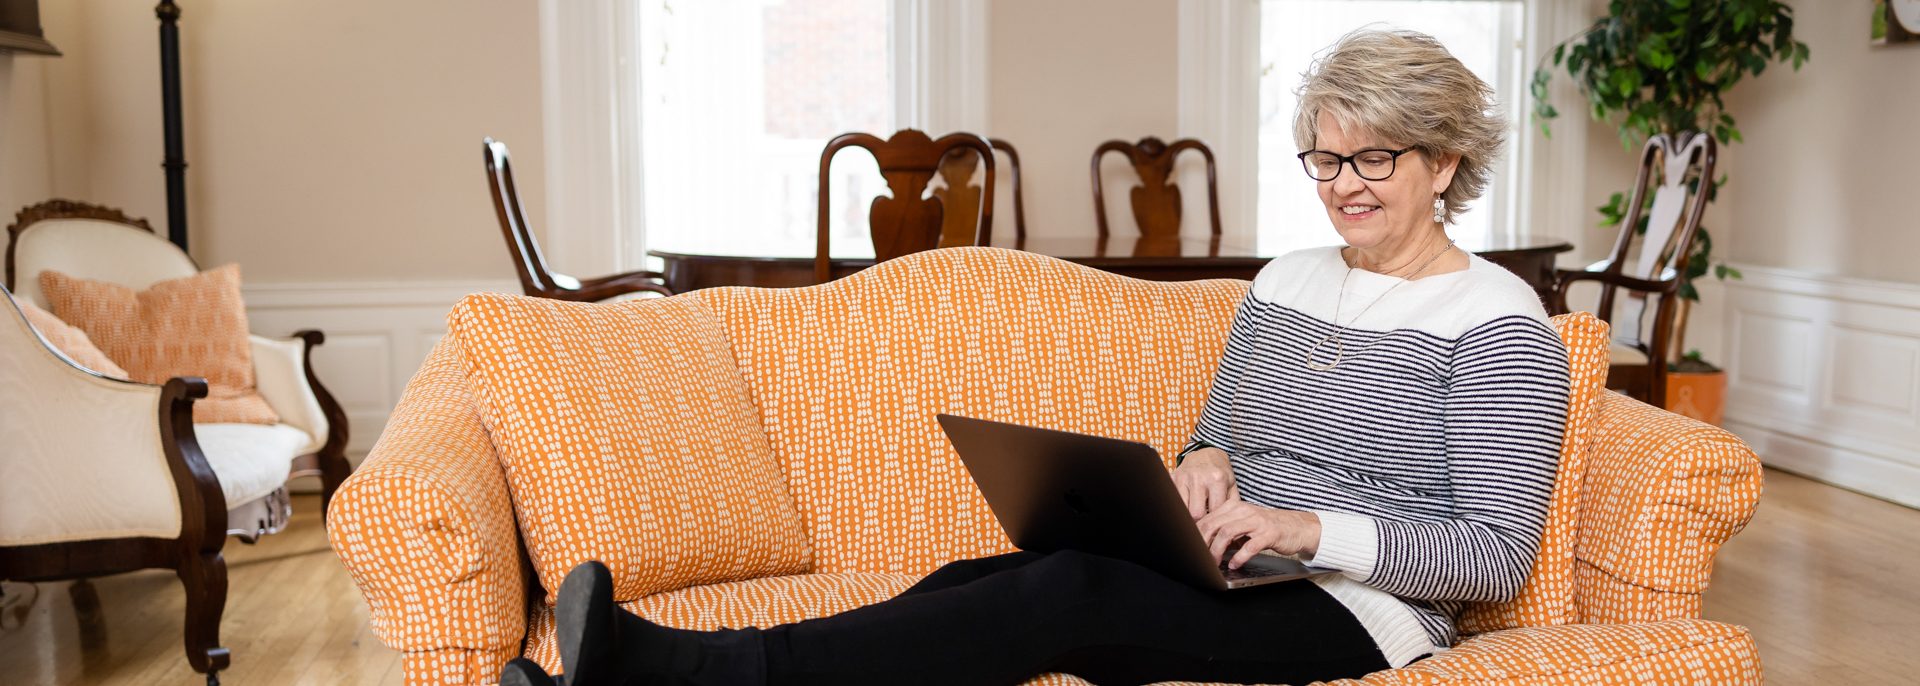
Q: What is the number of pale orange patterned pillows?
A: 2